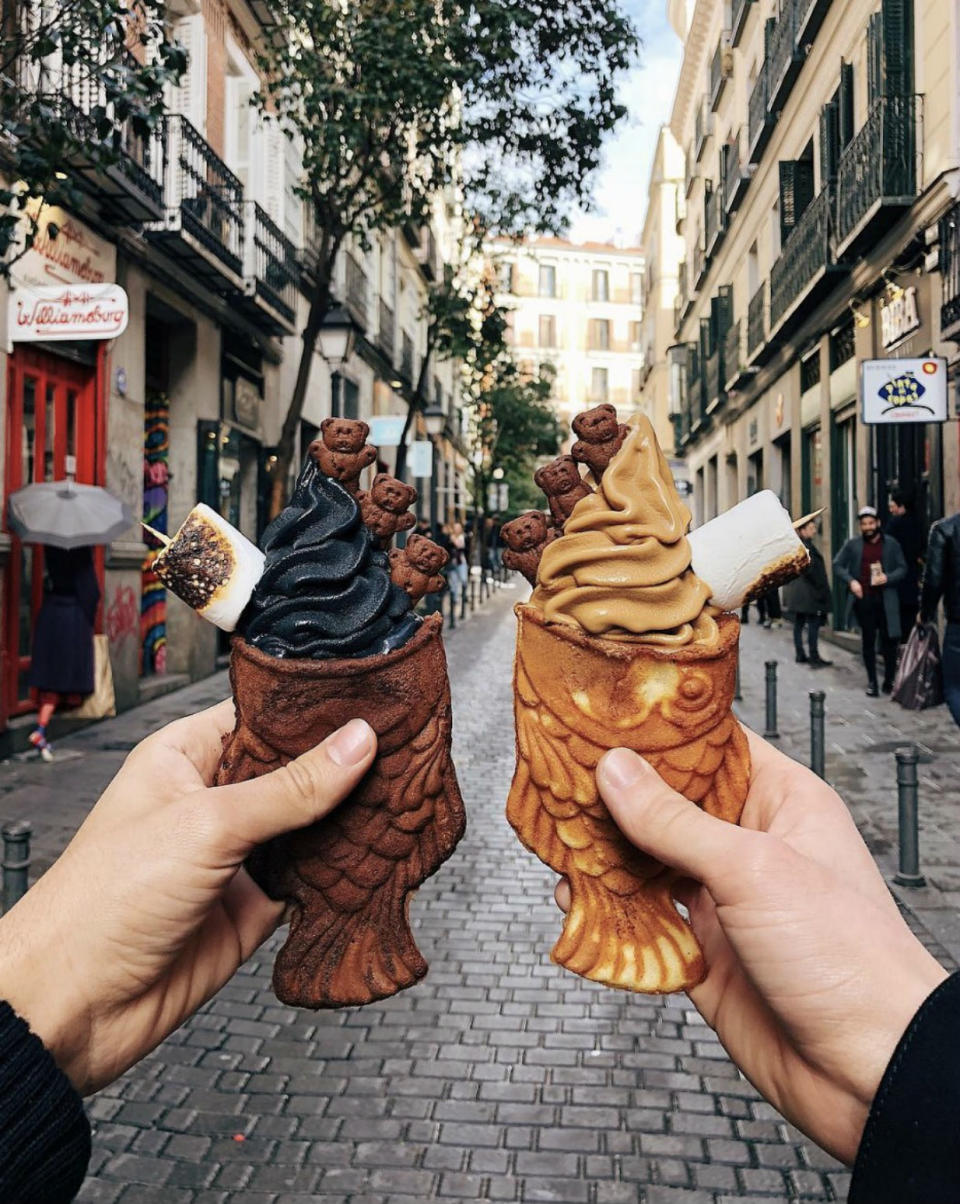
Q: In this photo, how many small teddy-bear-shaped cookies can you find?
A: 6